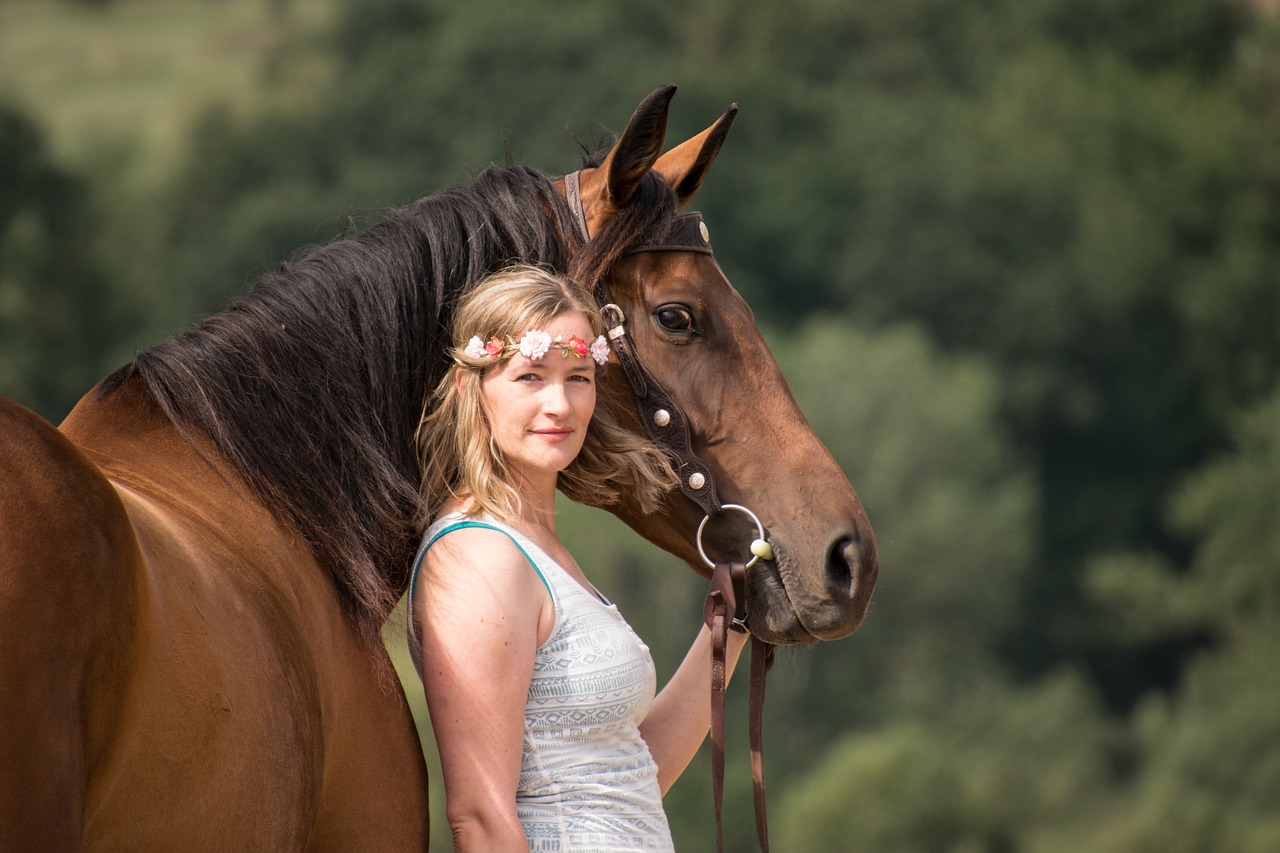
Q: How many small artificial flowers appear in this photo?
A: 5